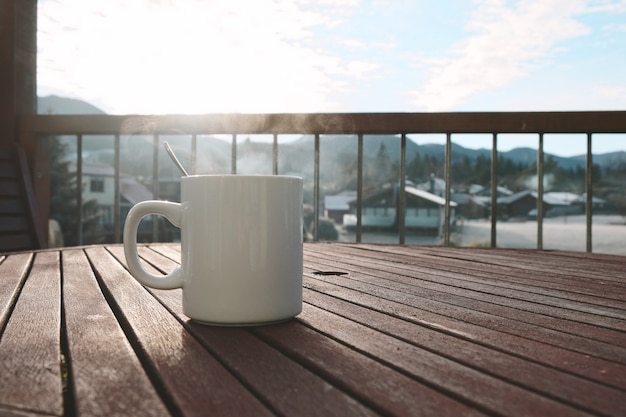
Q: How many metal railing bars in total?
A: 13